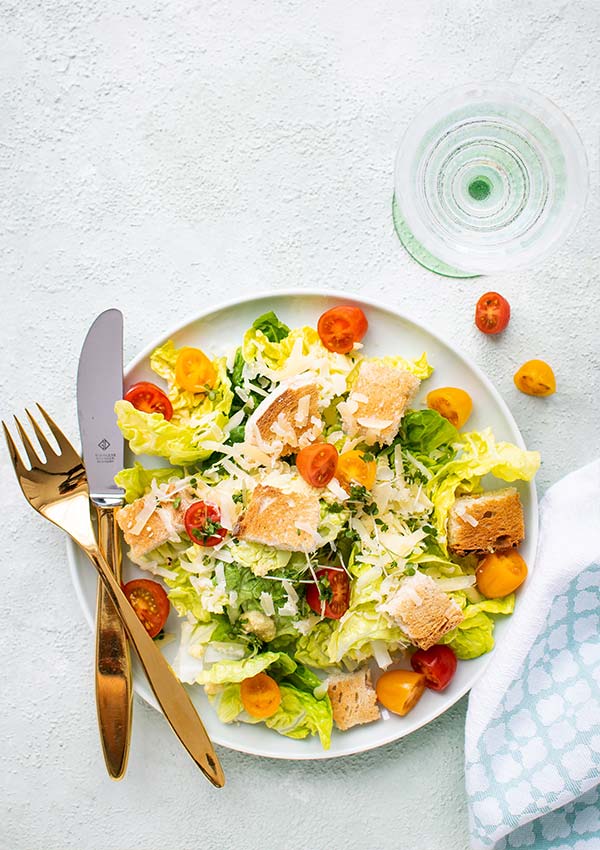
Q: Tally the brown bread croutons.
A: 7